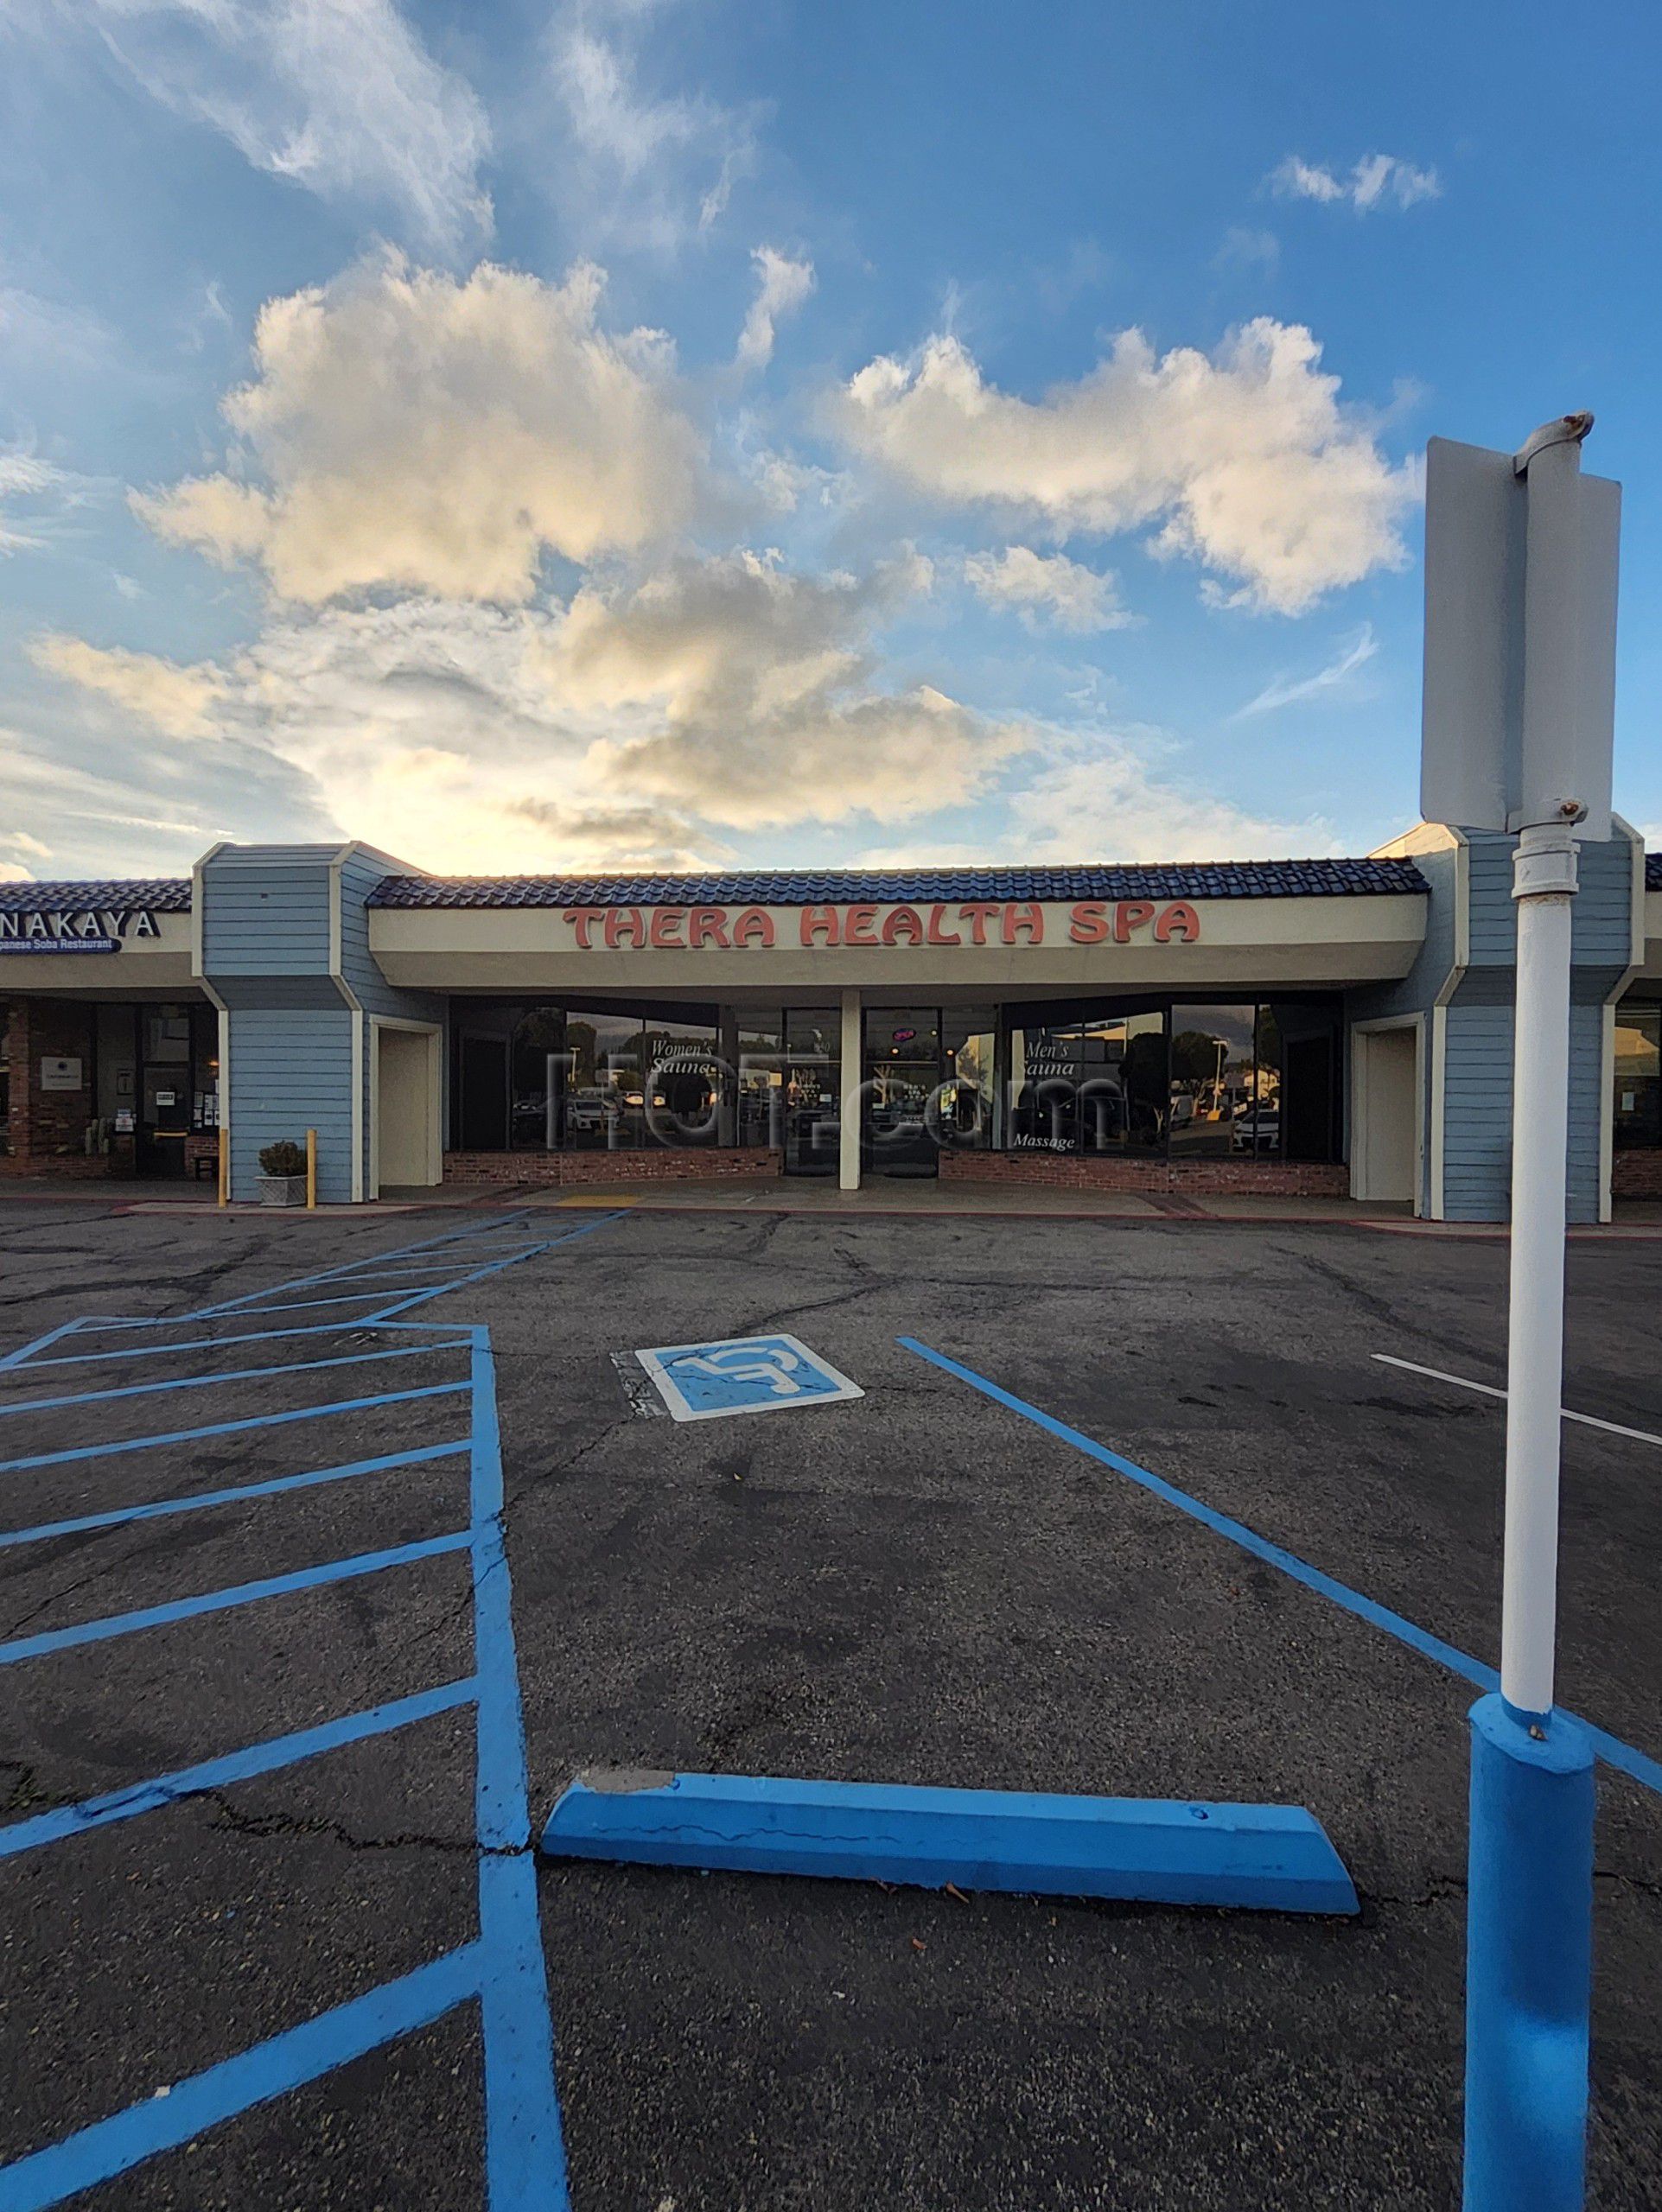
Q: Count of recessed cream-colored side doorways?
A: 2